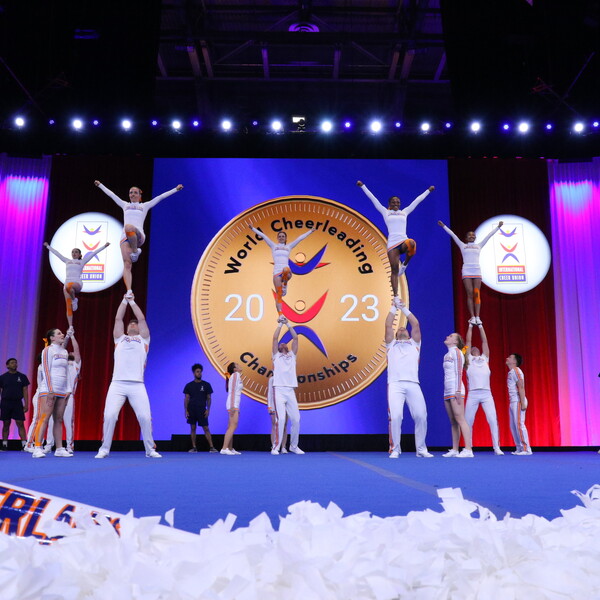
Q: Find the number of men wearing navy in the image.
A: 2